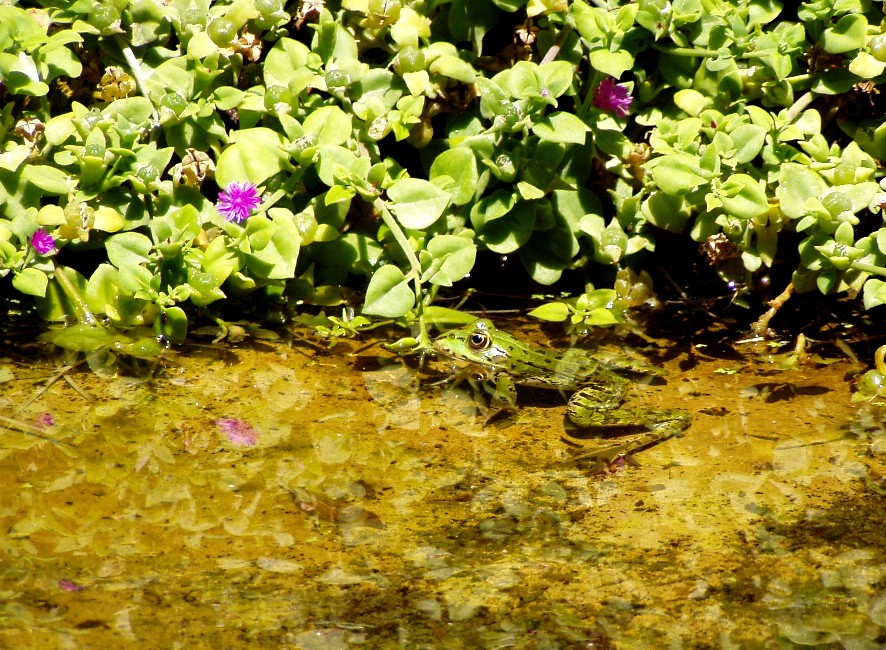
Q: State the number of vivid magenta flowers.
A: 3